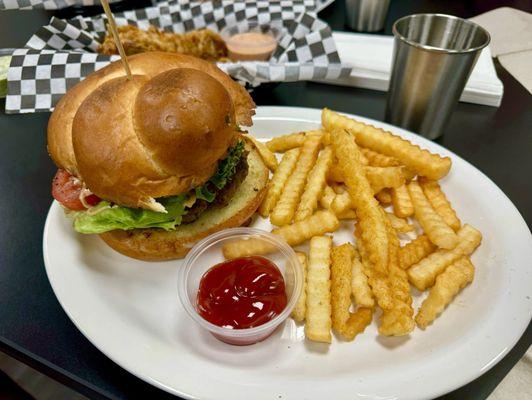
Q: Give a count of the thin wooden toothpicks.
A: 1